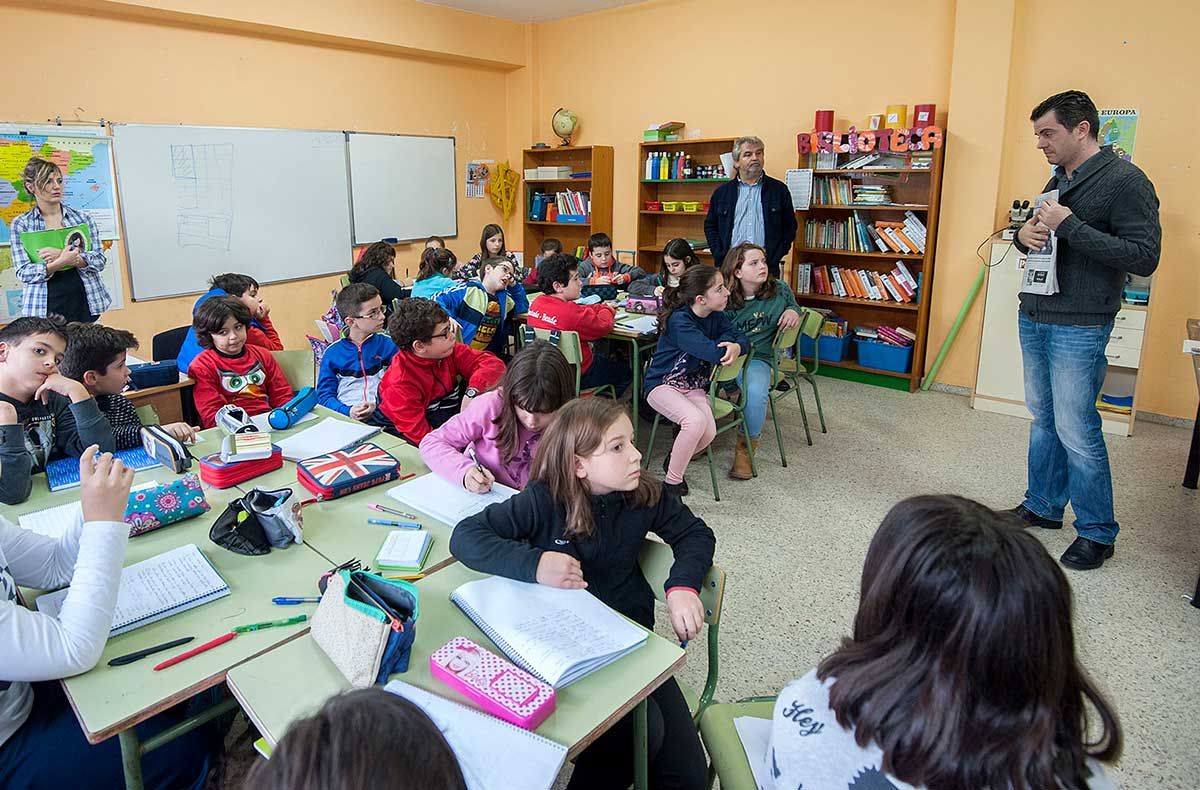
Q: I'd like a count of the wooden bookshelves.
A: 3